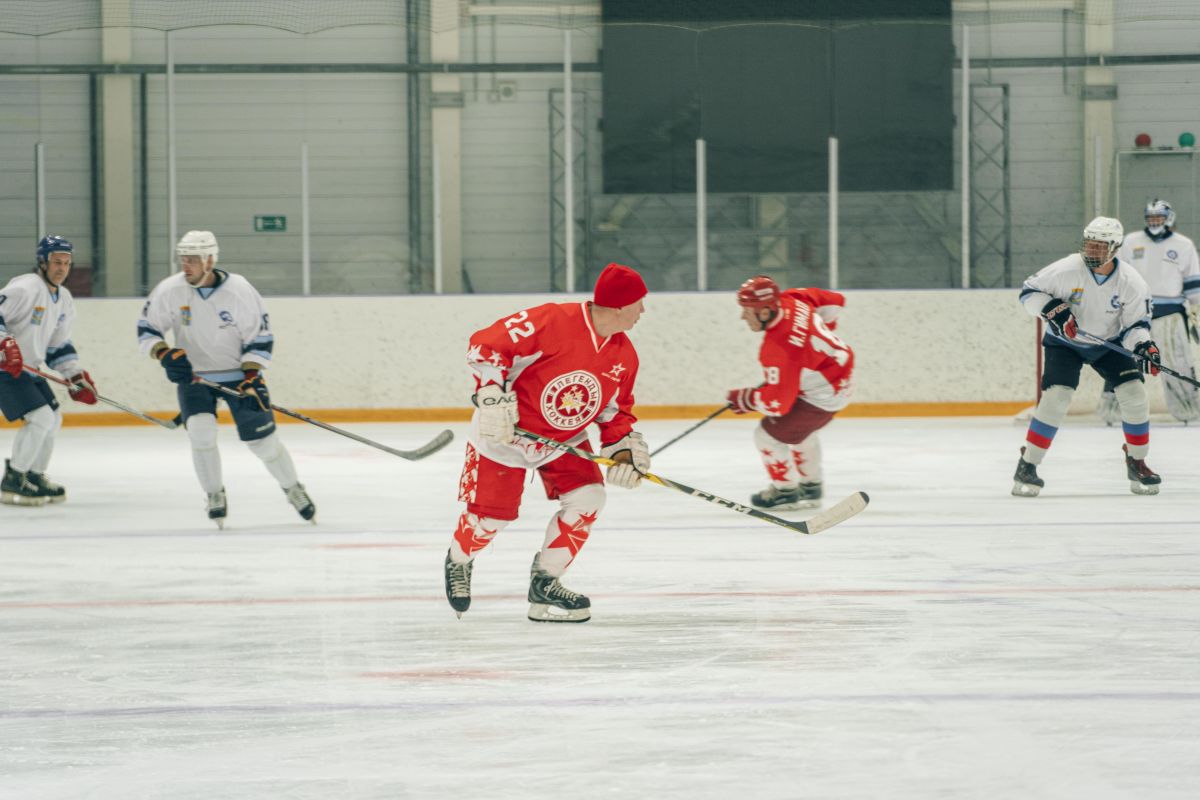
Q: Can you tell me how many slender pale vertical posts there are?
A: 9